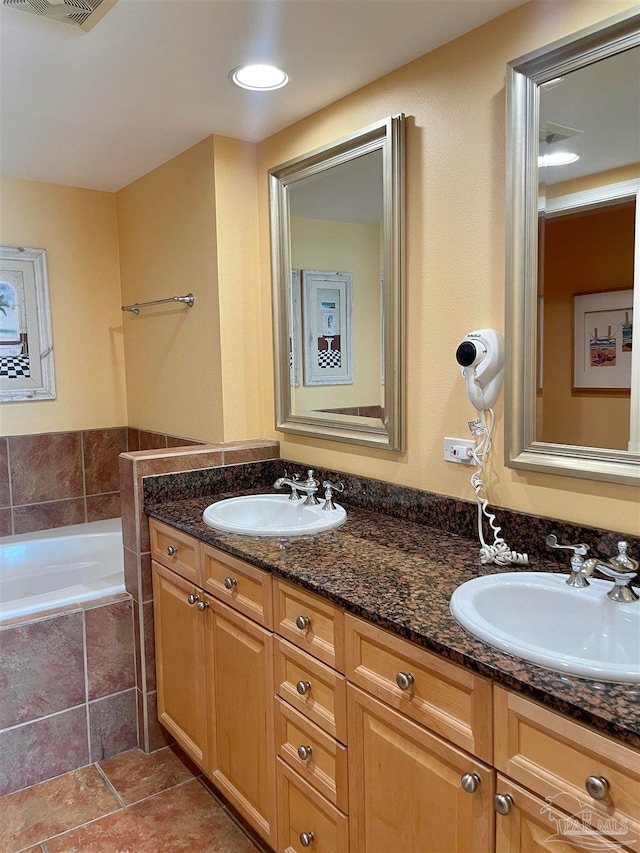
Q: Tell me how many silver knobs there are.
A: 12